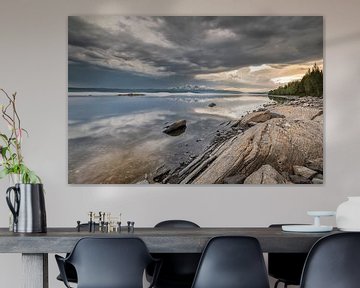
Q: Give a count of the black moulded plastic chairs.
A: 6